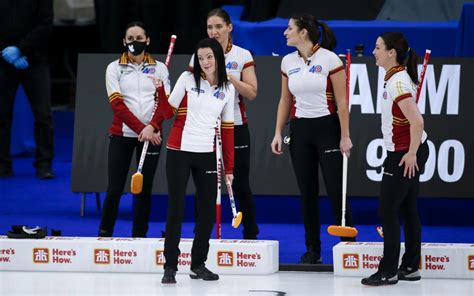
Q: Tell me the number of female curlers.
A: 5